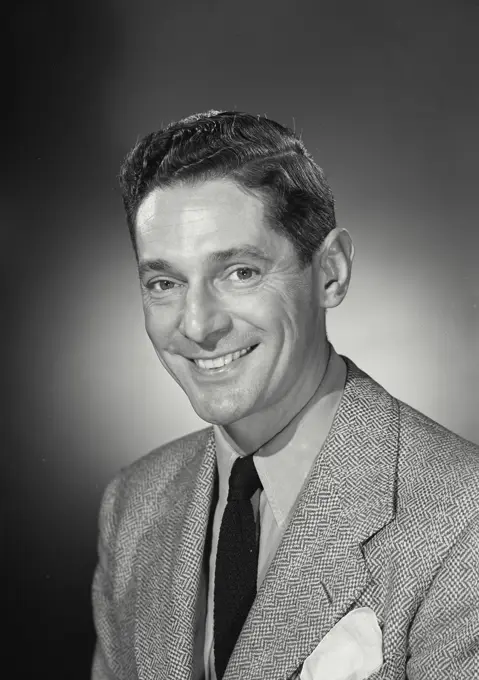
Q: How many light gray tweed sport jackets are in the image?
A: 1